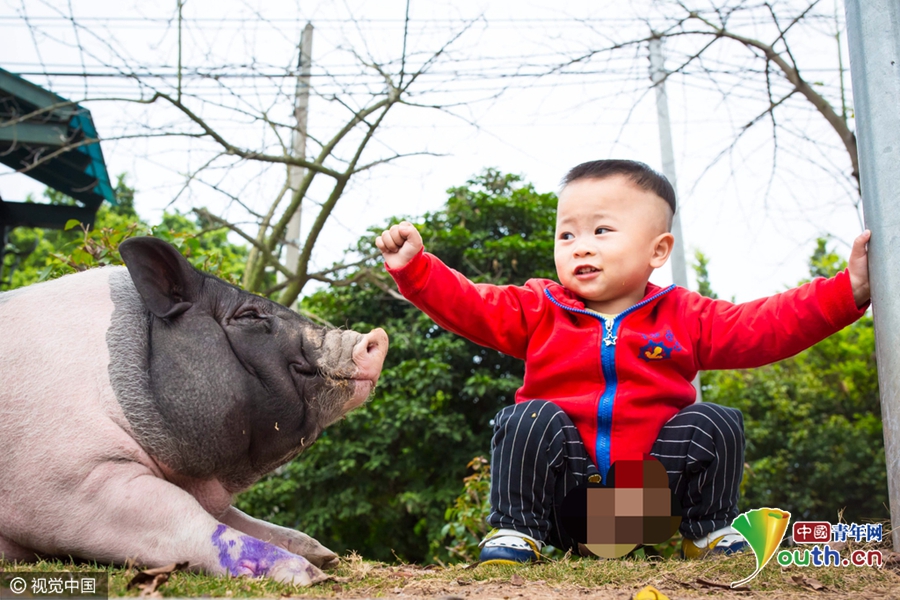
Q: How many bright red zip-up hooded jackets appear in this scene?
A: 1